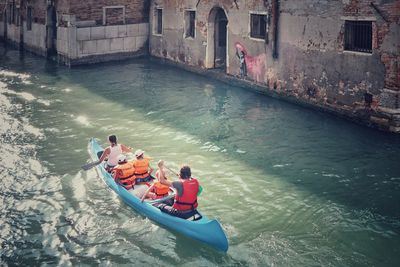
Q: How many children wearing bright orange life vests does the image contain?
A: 3